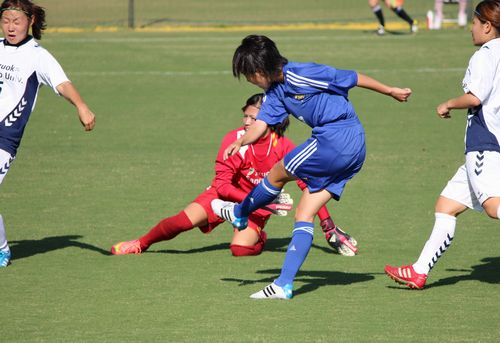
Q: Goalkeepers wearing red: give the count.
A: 1